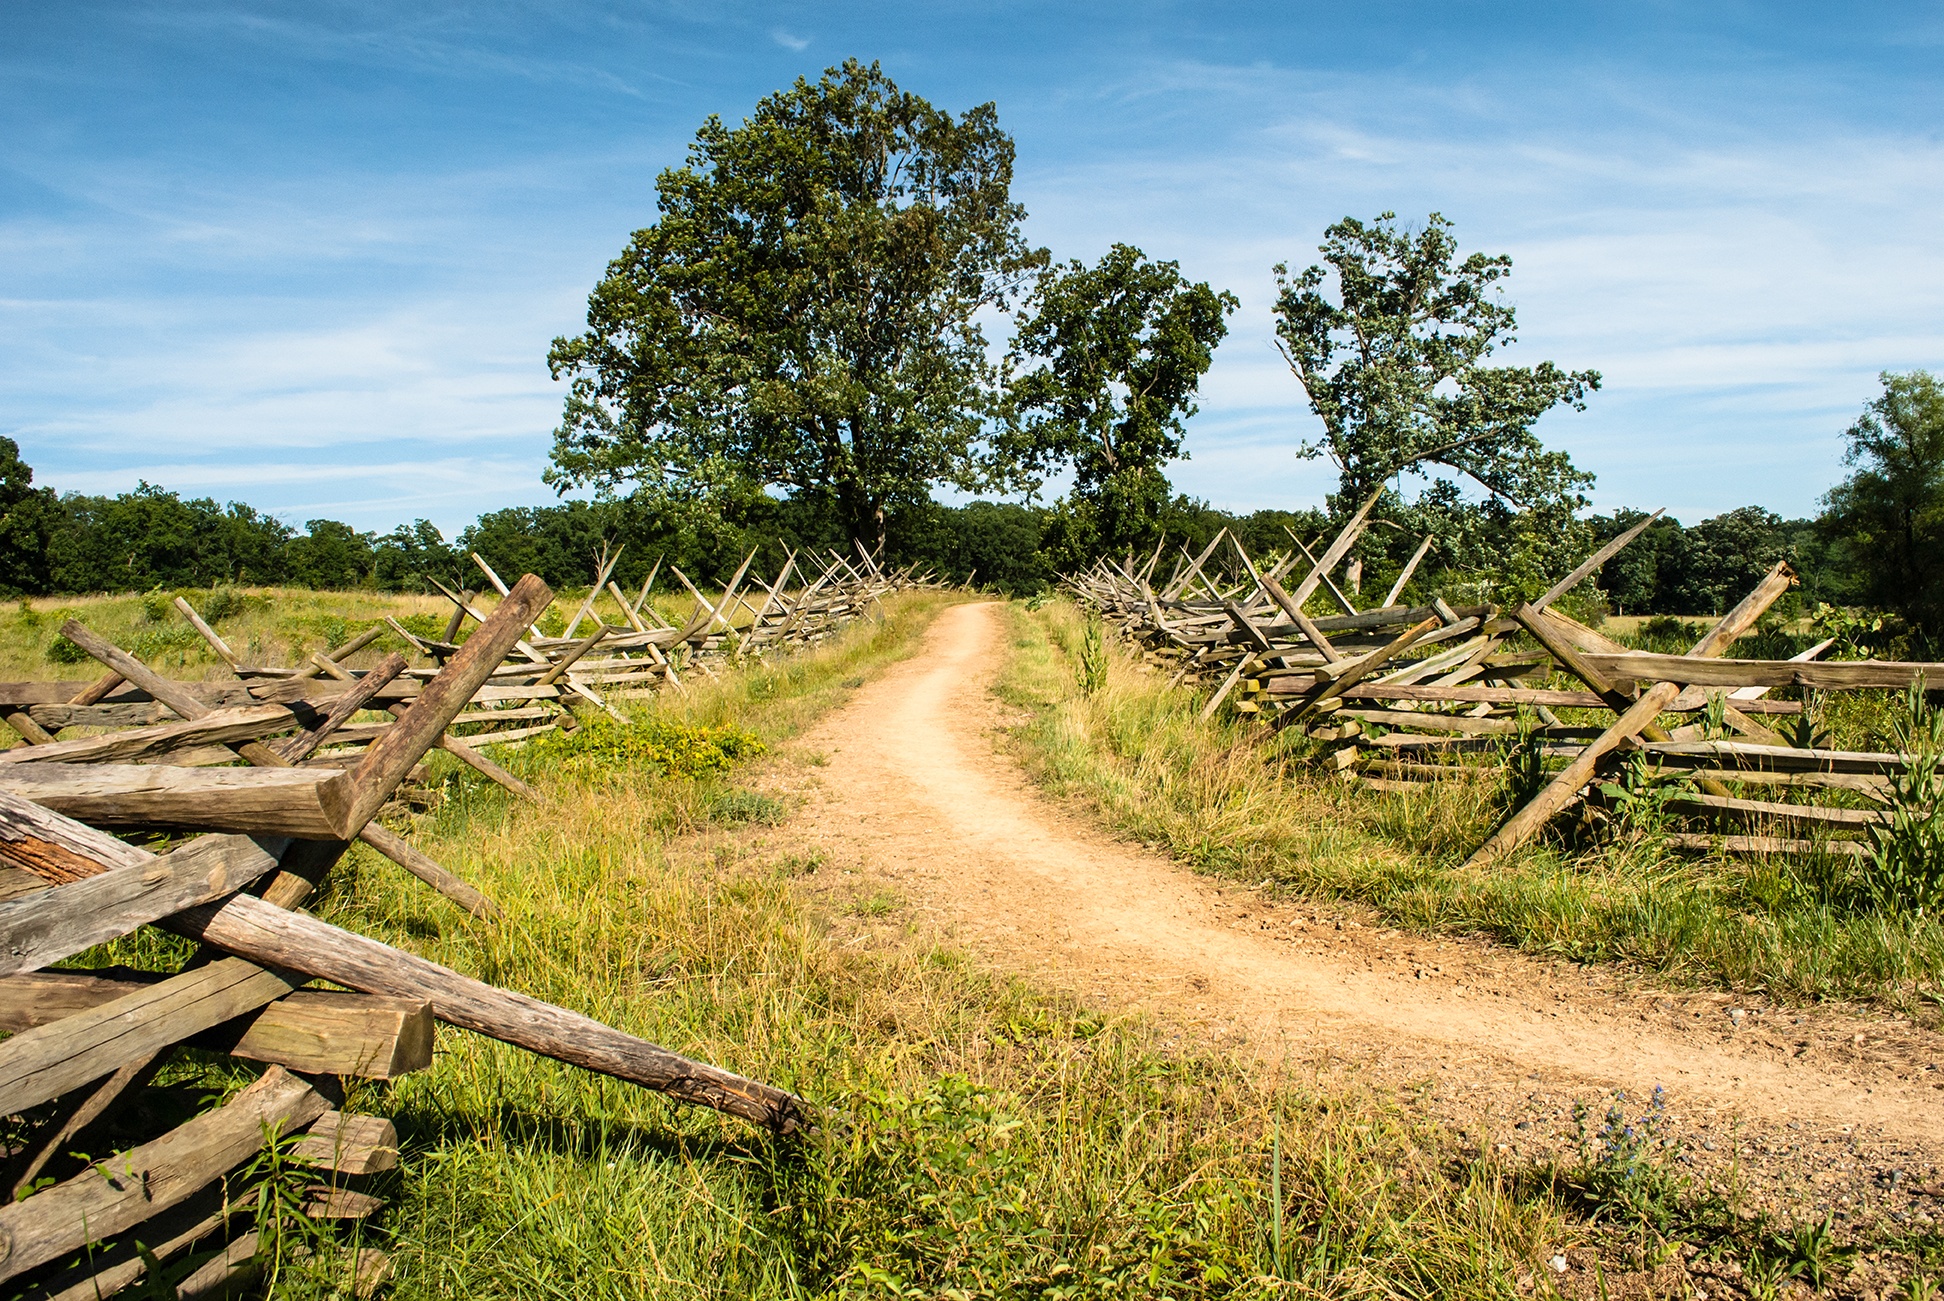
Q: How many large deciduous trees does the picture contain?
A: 3